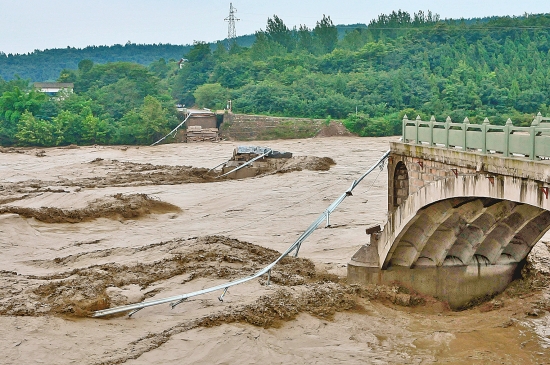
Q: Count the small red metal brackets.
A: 4